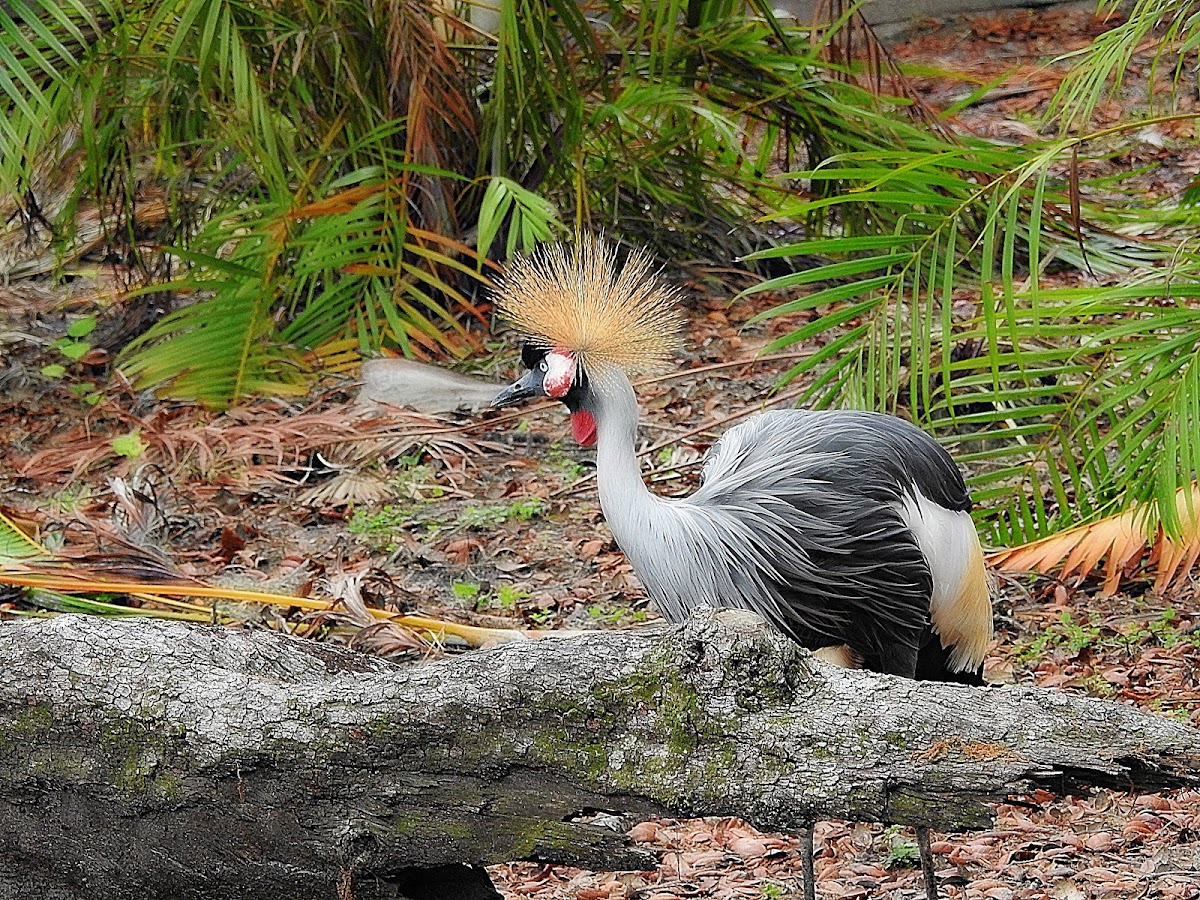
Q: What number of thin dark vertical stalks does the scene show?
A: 2